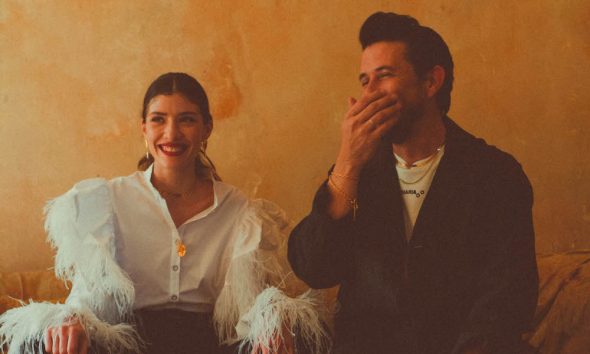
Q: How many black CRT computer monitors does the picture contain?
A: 0